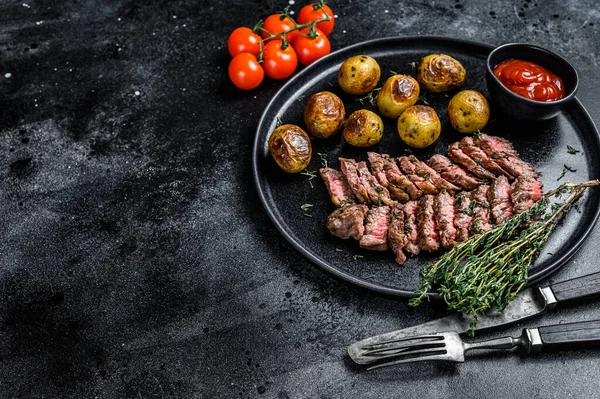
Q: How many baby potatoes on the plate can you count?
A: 8